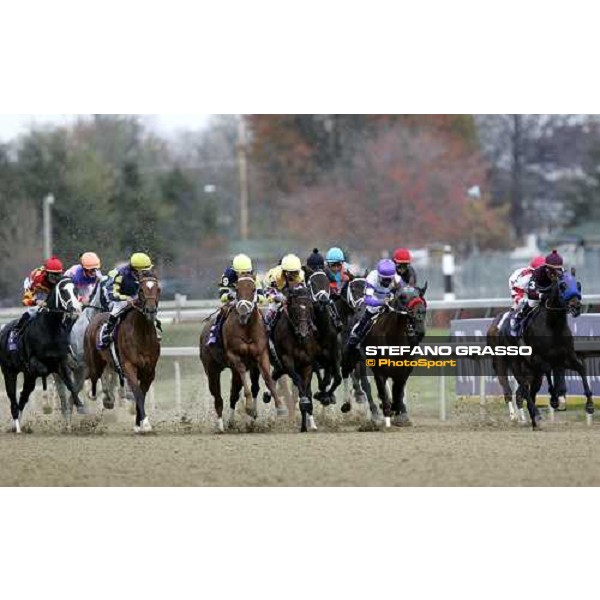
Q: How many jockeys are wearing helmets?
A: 11